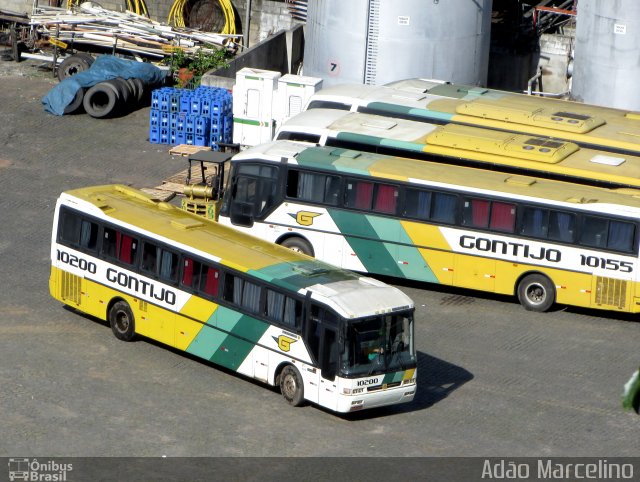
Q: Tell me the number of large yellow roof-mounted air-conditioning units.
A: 2